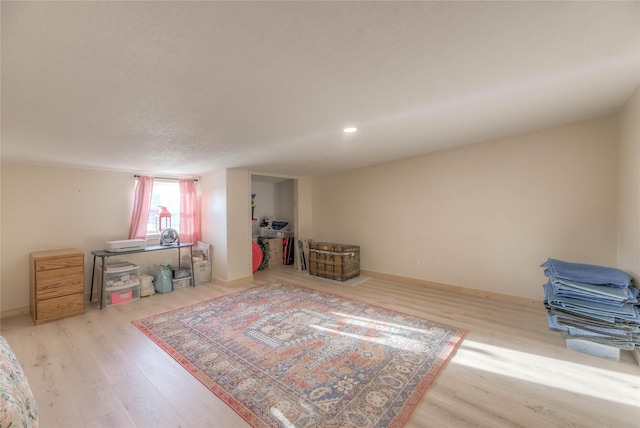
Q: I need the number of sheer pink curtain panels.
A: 2